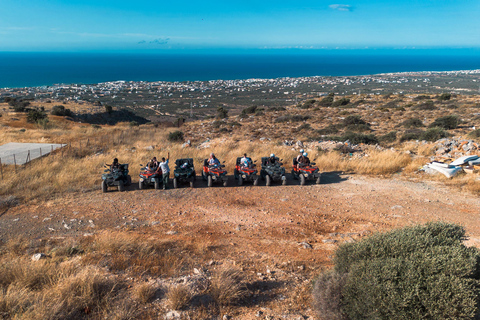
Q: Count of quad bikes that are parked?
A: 7